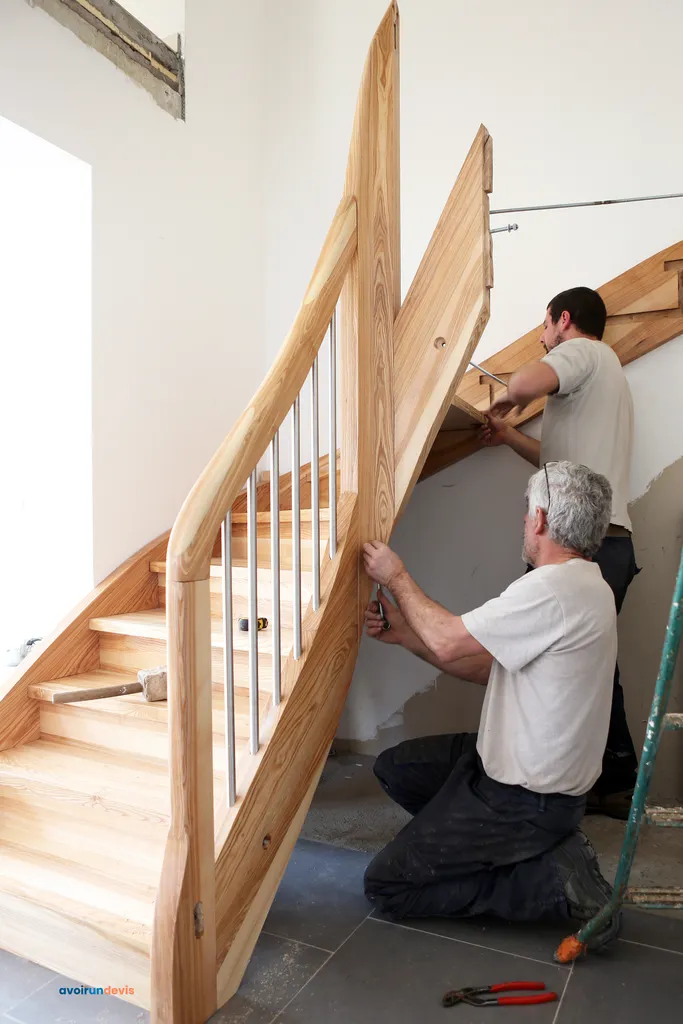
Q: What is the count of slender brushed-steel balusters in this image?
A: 6